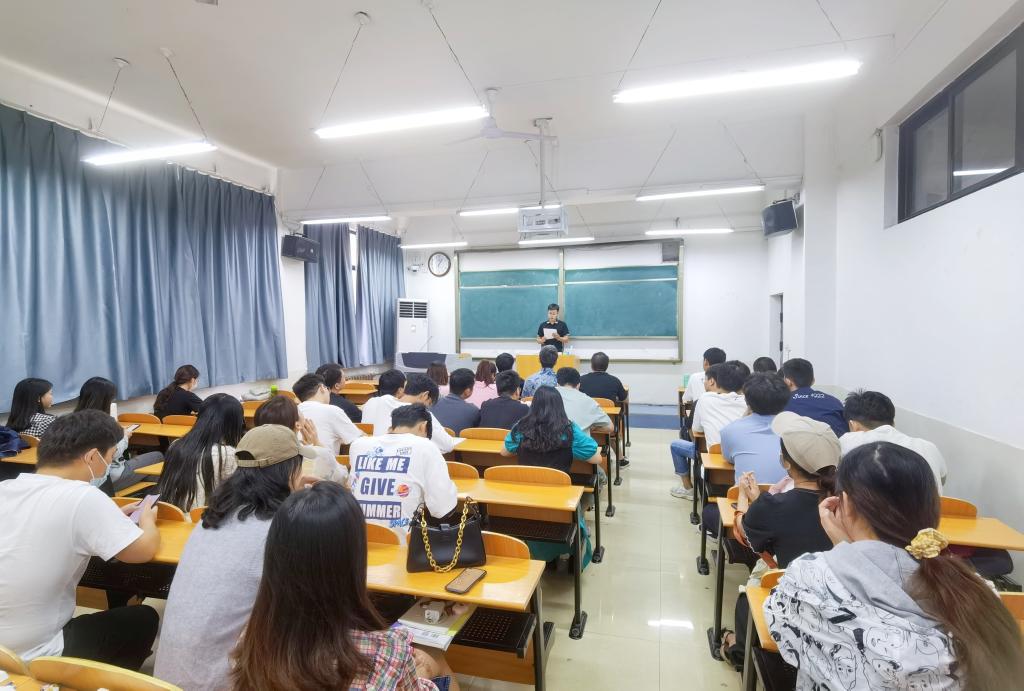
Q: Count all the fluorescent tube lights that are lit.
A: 9